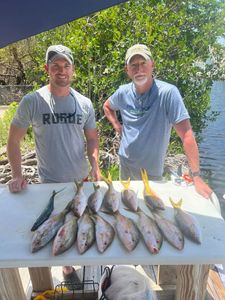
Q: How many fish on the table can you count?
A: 14